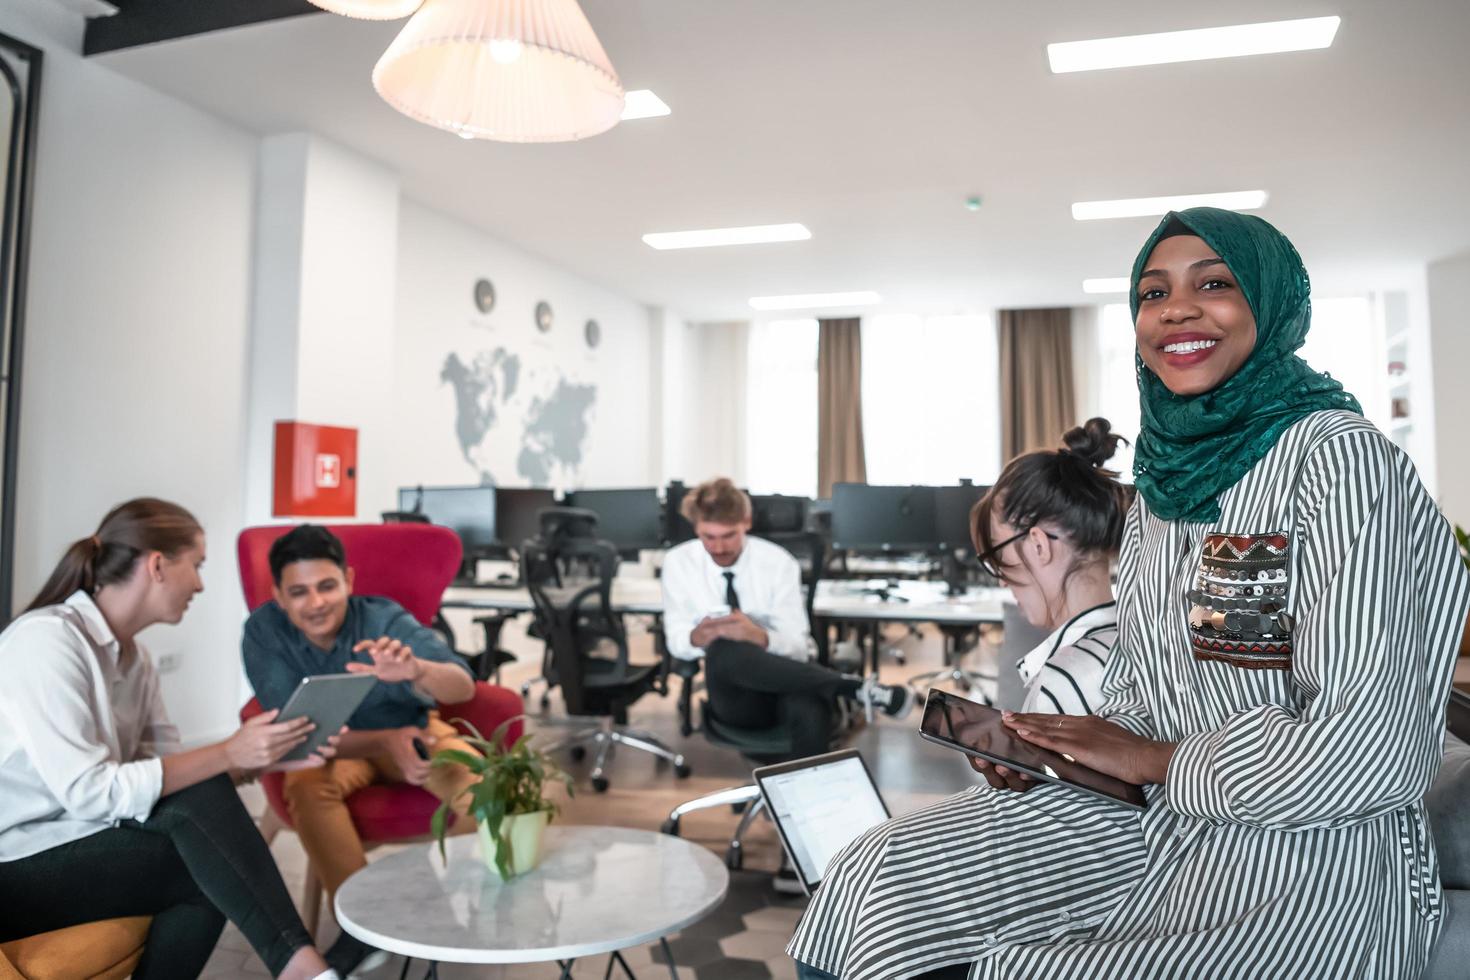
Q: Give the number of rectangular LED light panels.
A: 6